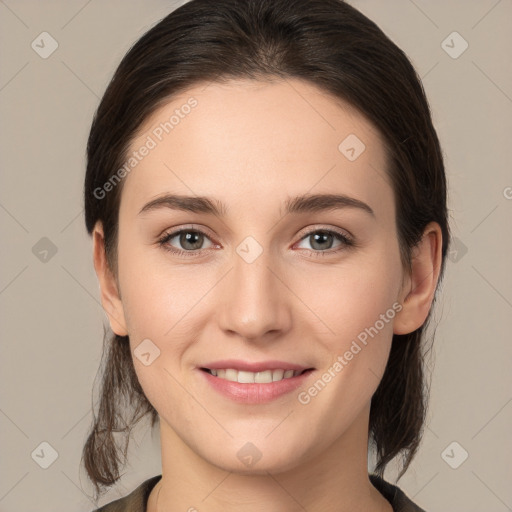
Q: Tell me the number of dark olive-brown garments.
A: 1